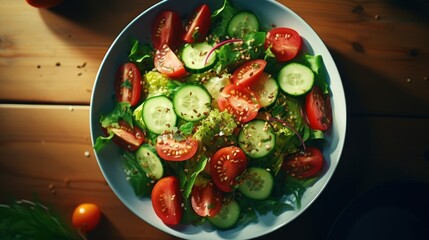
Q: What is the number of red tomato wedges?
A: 14